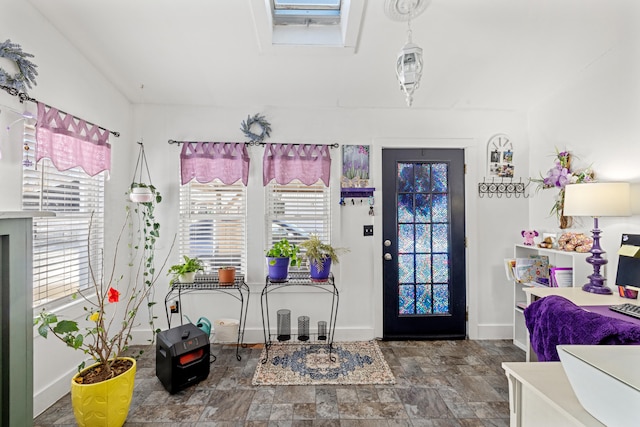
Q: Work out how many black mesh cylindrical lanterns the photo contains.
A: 3